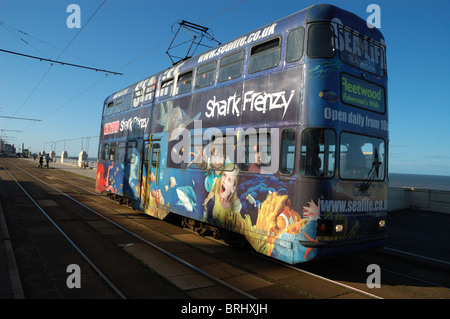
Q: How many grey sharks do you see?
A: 1